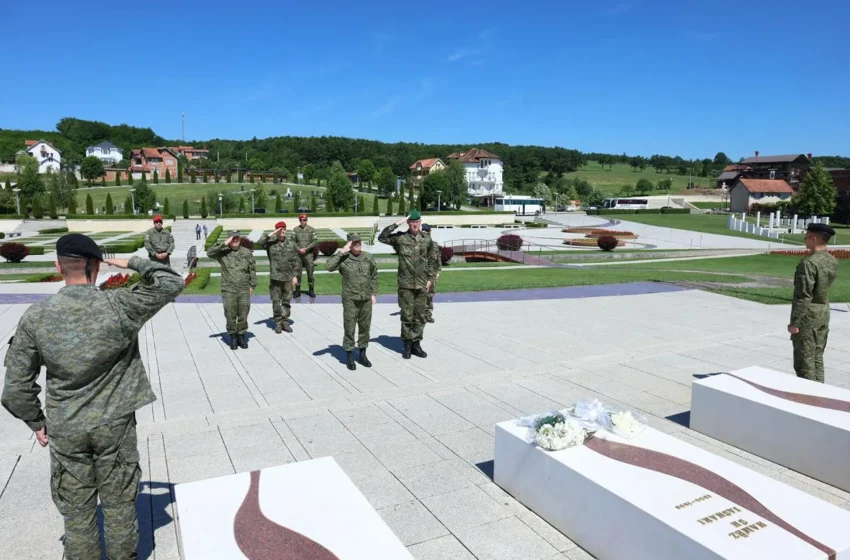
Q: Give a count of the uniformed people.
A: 9